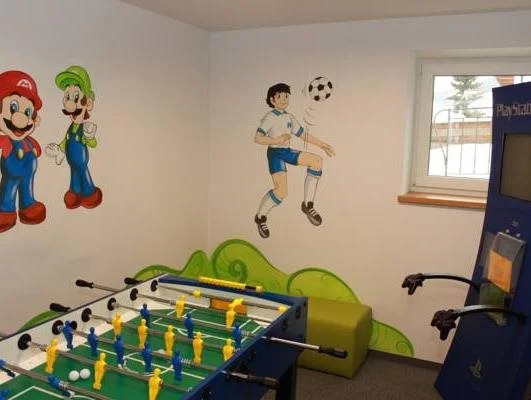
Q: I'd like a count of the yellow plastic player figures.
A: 11